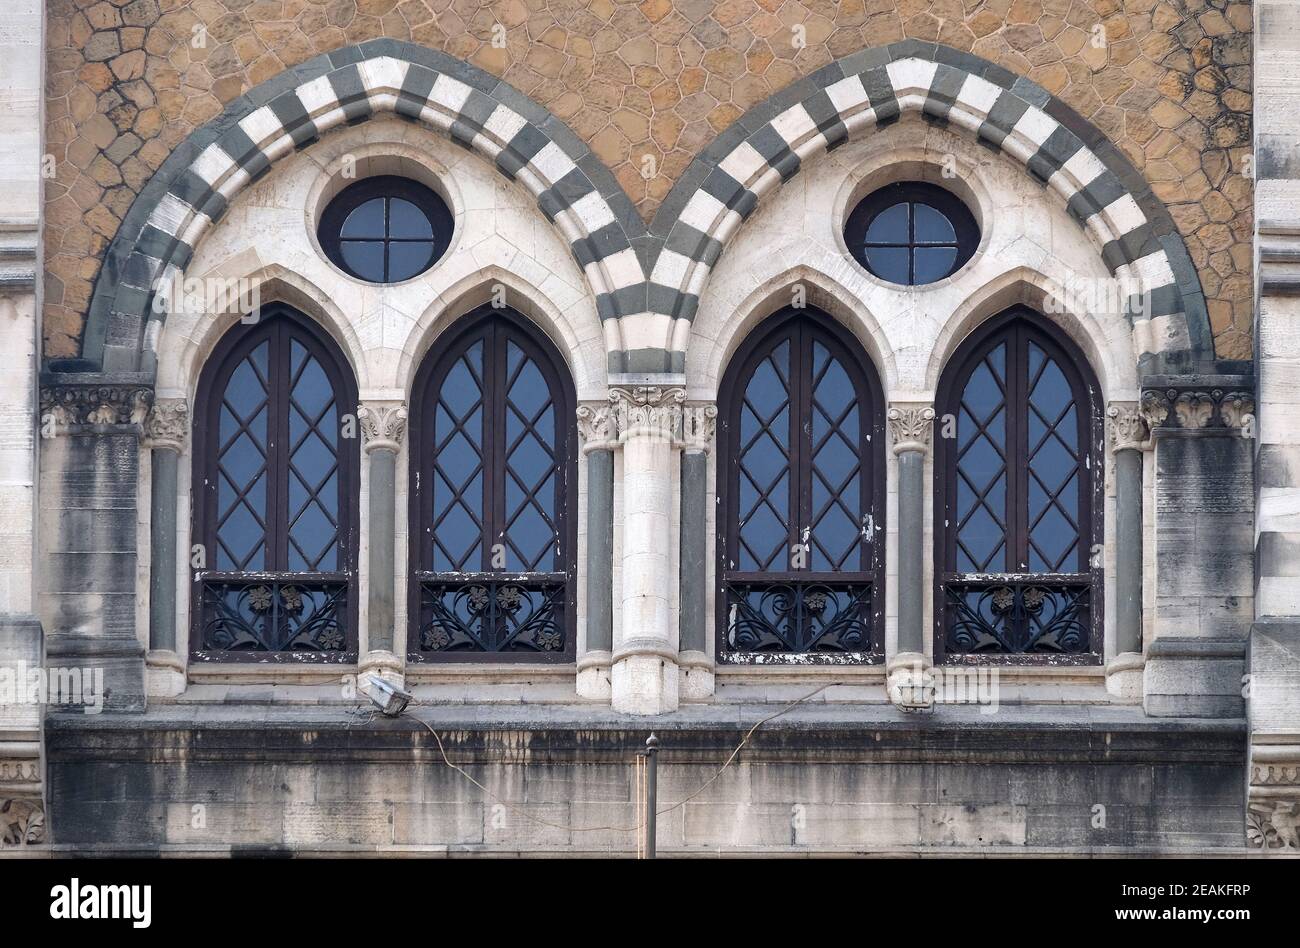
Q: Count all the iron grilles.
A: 4